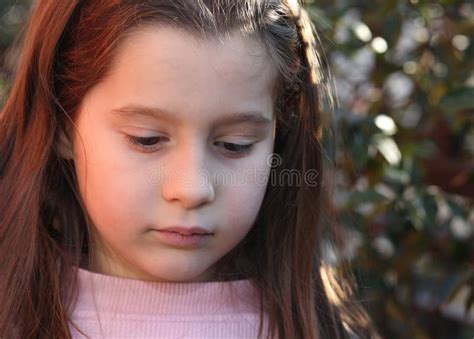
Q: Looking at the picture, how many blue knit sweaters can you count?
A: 0